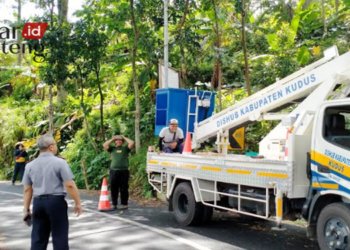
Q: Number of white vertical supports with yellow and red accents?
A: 1